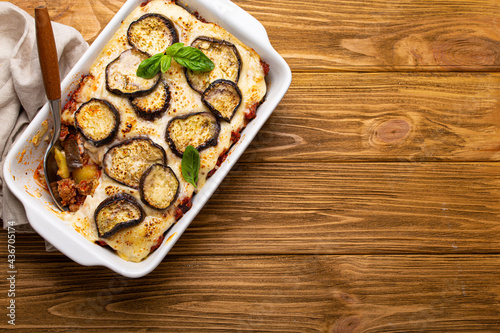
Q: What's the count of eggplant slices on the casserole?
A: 10